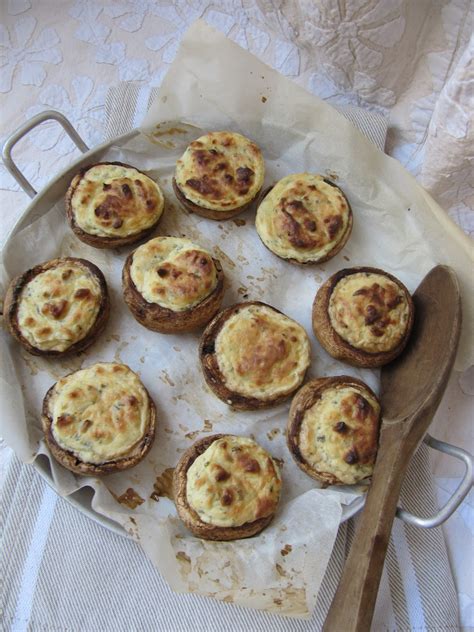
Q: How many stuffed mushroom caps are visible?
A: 10